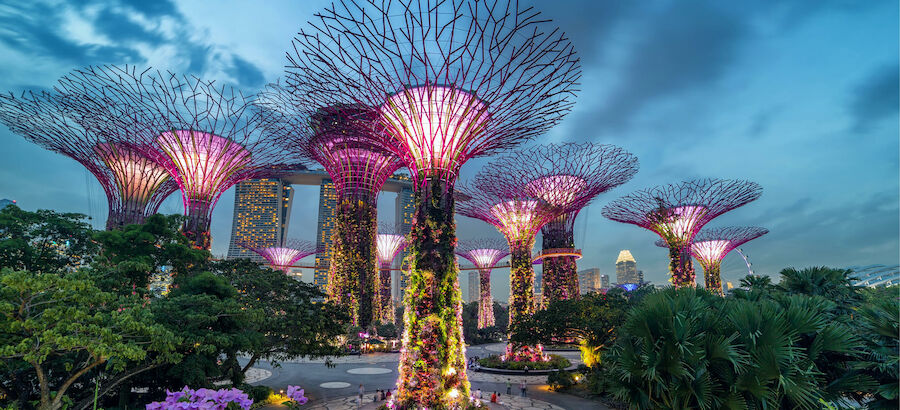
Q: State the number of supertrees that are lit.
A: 11